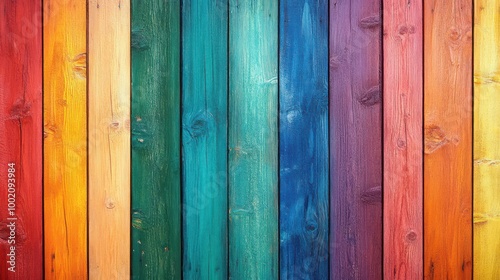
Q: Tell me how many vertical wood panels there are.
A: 11